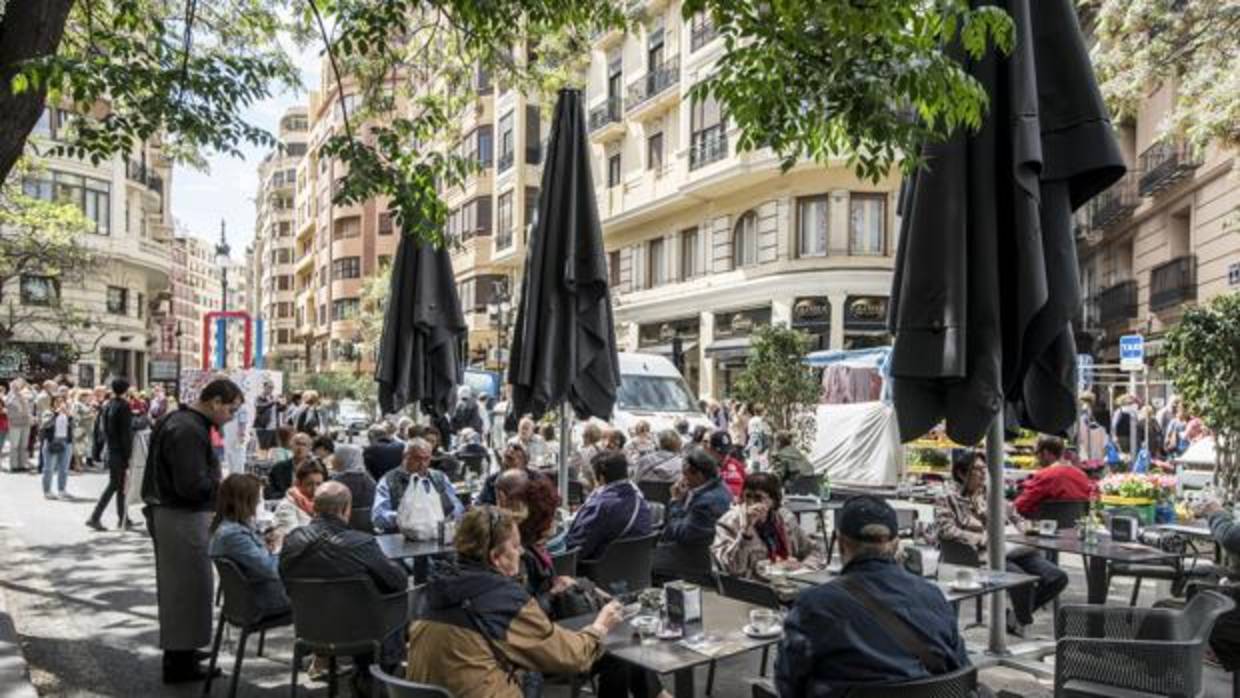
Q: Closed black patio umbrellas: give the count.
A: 3